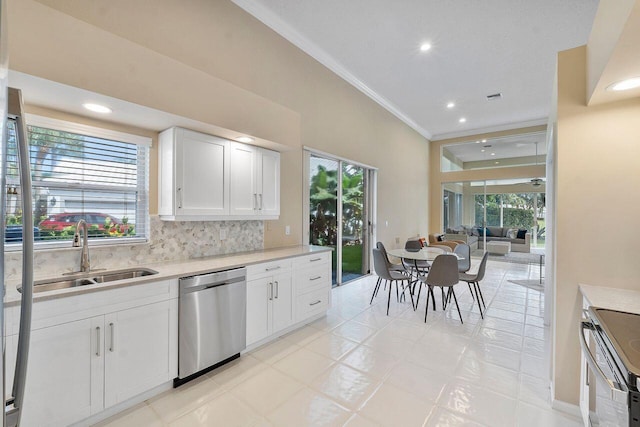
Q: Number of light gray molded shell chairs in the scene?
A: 6